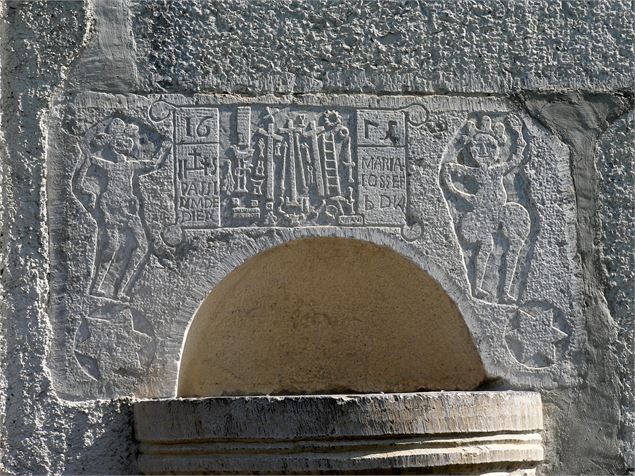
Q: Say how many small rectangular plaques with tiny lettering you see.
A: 2